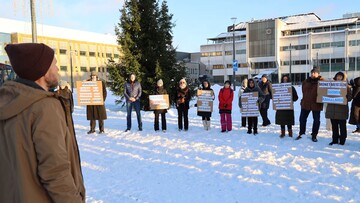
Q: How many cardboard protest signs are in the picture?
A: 6